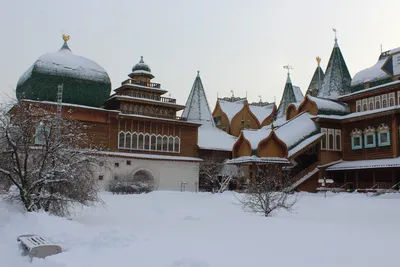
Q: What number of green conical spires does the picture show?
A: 4